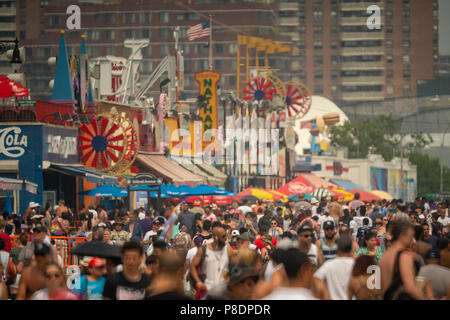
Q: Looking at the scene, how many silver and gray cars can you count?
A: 0